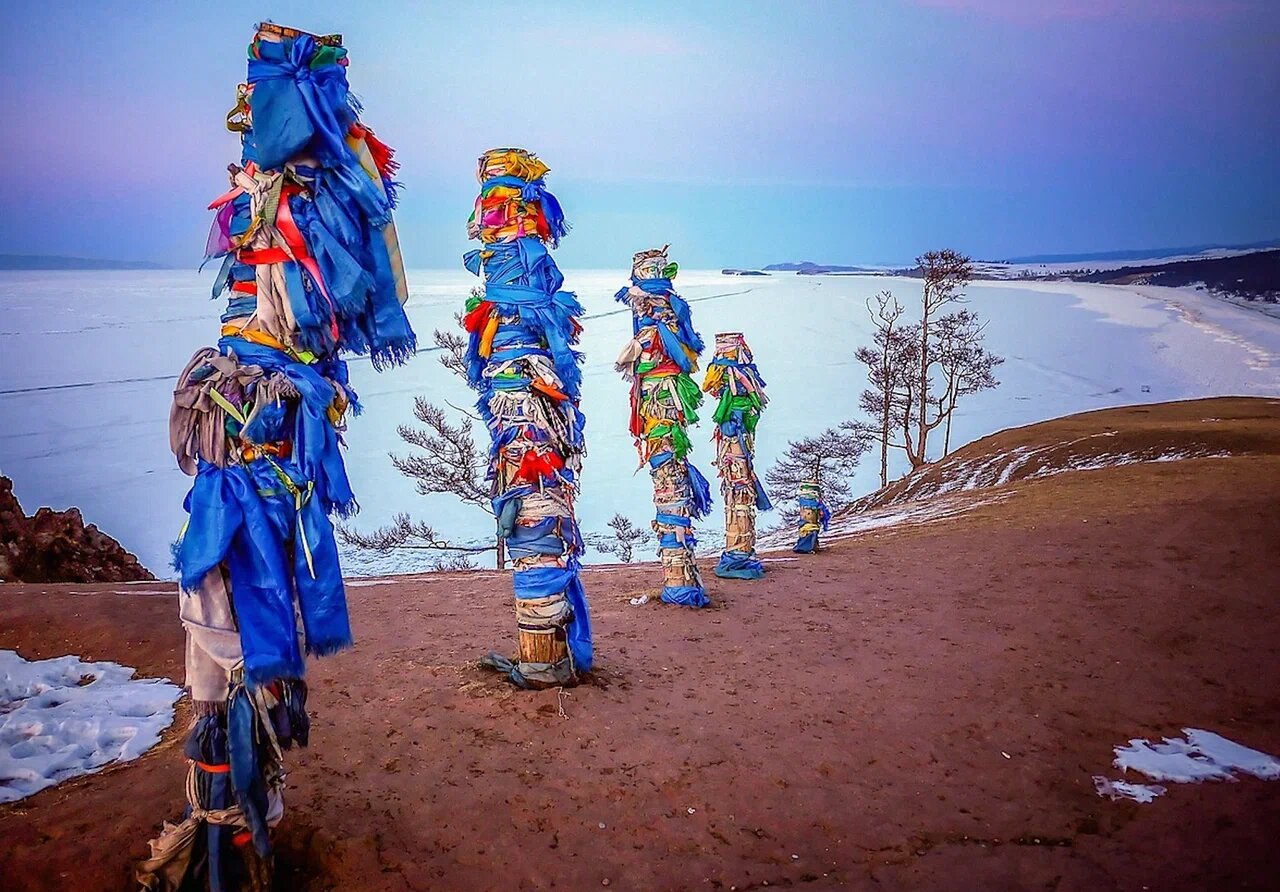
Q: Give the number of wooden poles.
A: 5